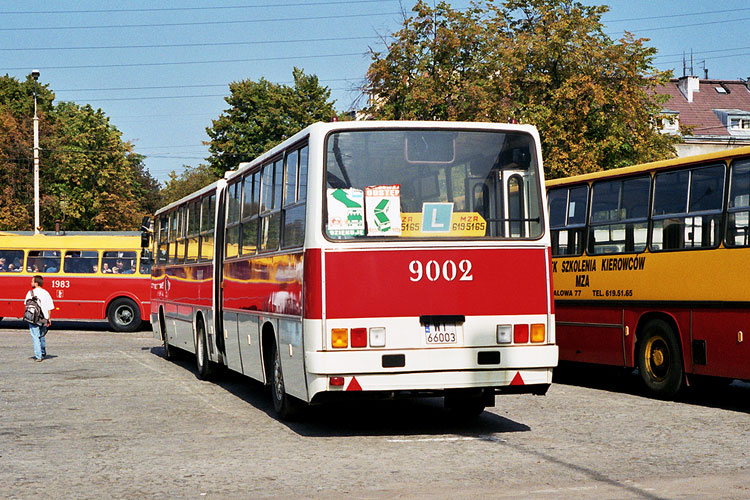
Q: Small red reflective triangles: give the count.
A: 2